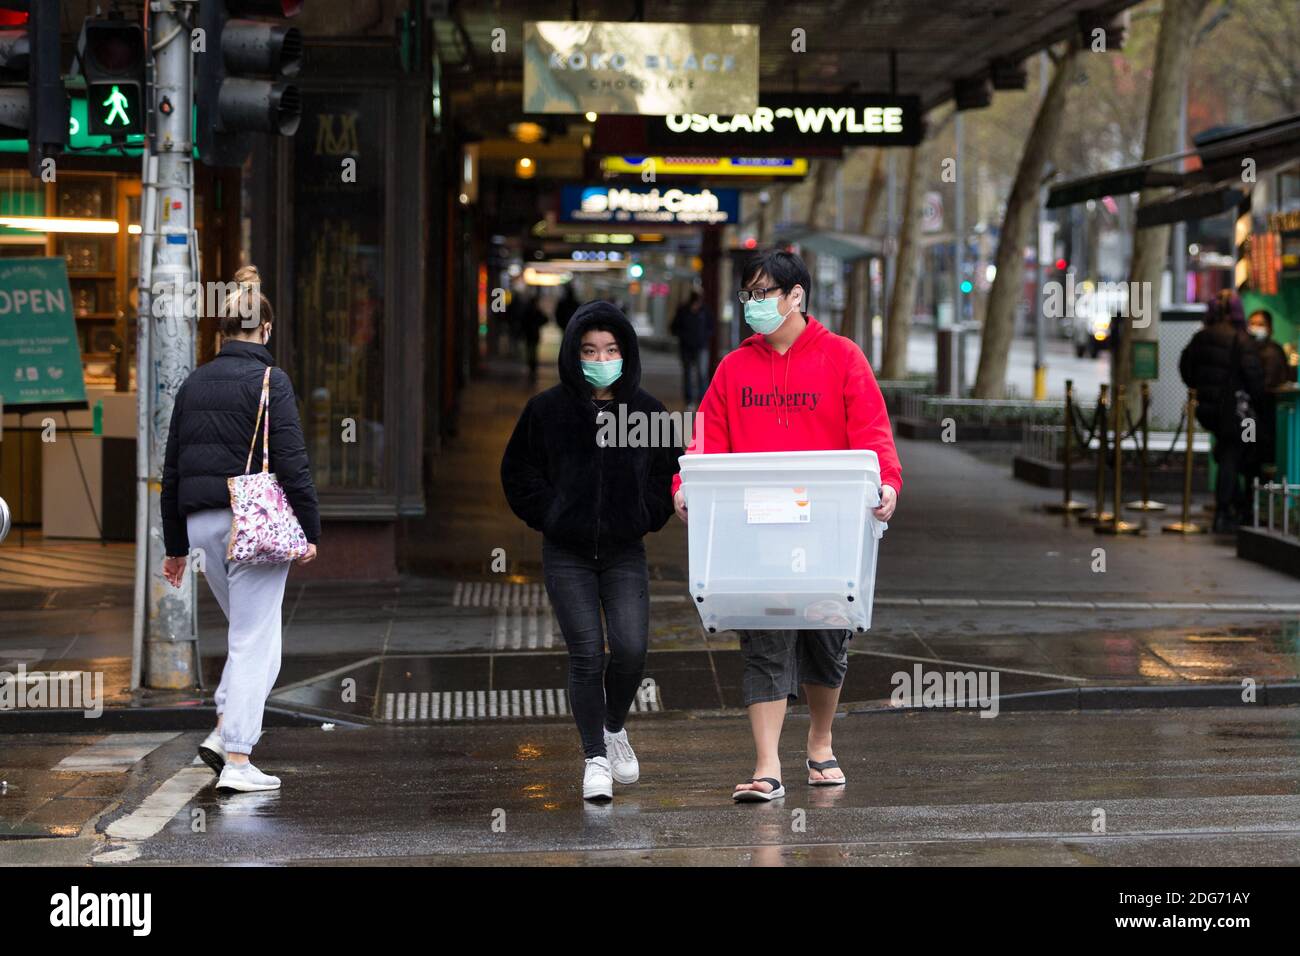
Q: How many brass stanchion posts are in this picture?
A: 5